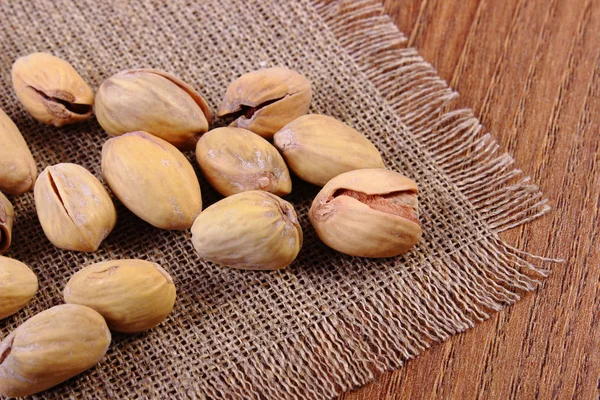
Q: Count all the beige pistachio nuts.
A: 14